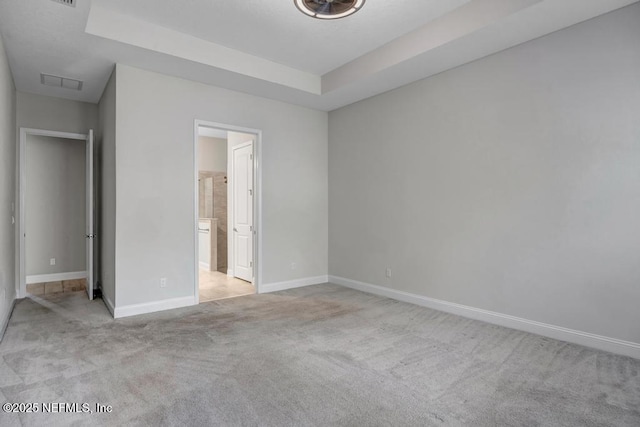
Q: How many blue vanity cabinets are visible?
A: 0